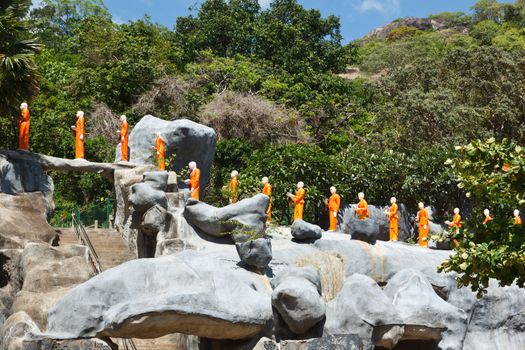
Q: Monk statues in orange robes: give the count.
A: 15